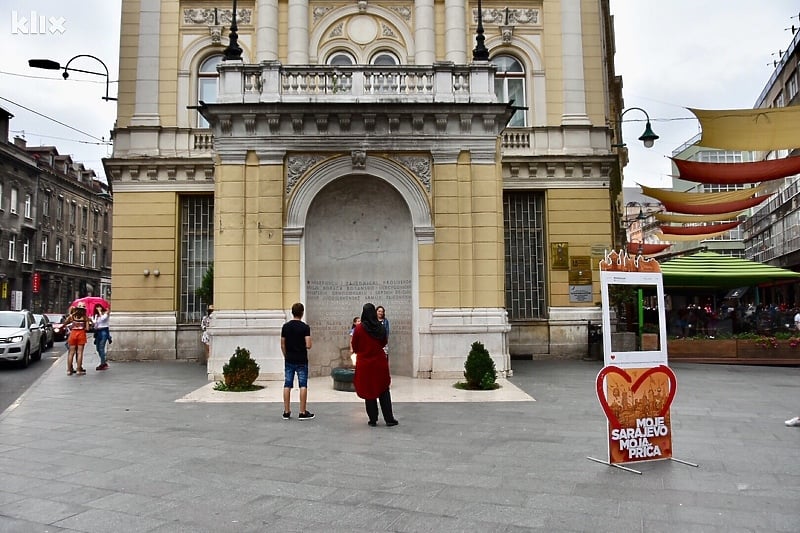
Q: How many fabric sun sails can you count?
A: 8